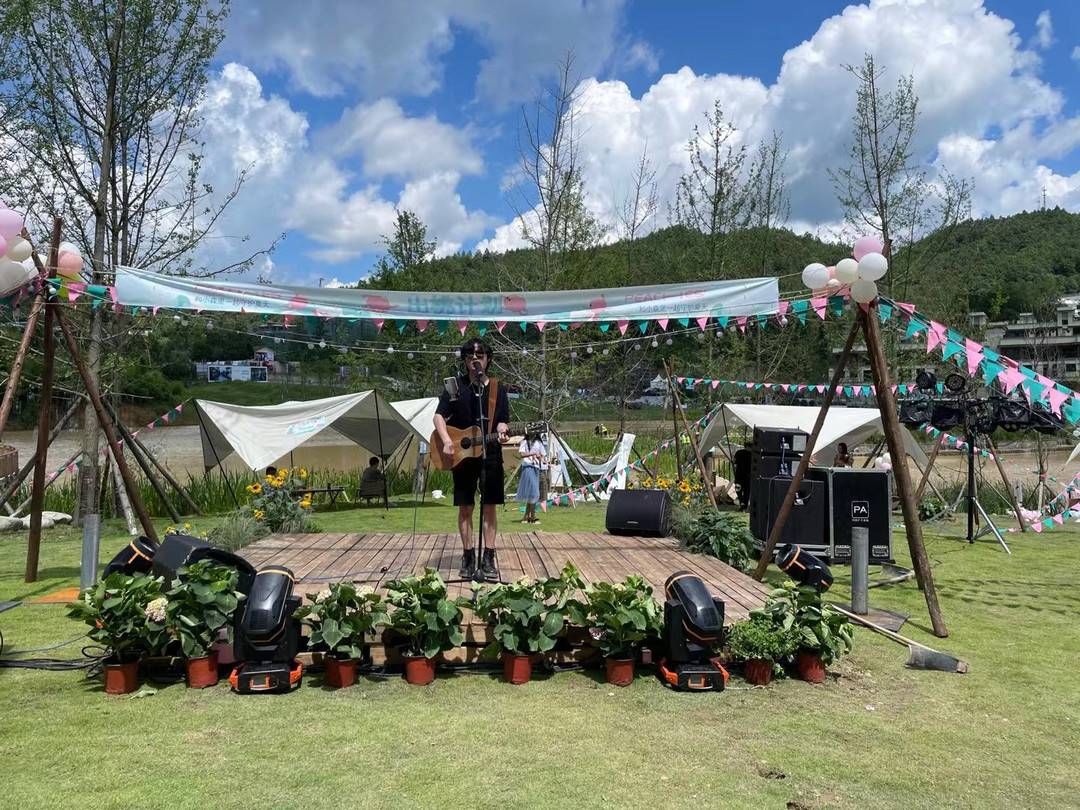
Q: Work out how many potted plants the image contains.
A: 8